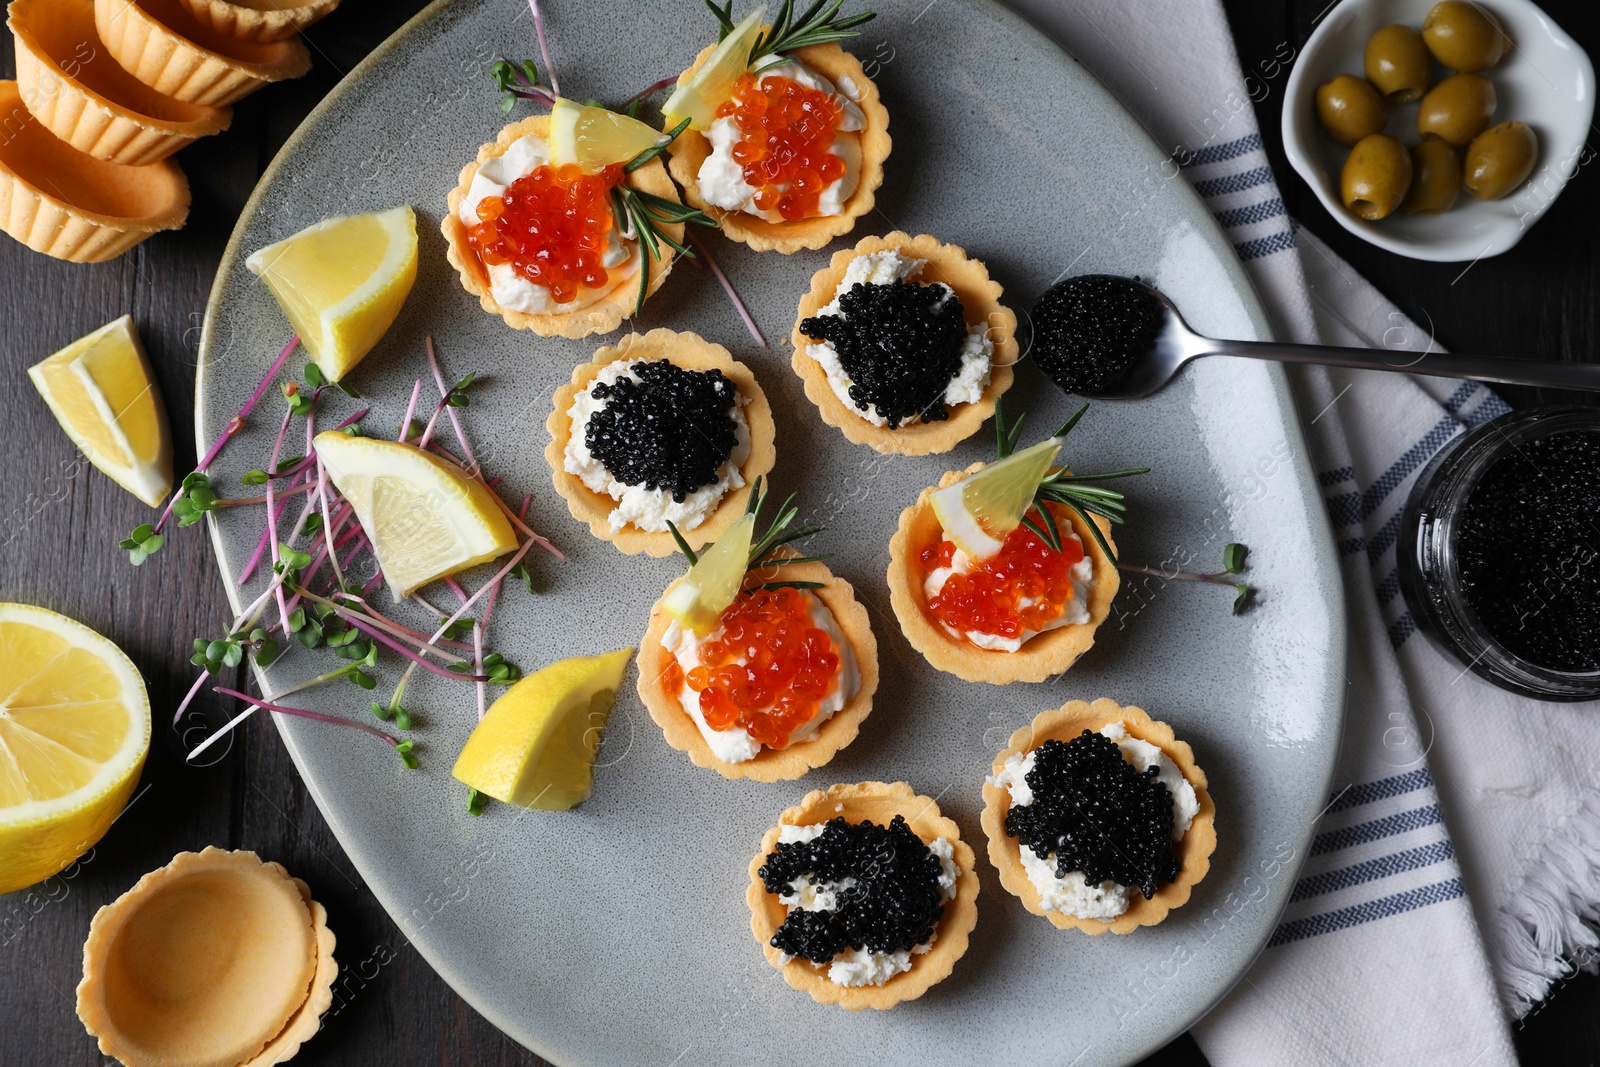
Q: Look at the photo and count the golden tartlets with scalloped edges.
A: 14